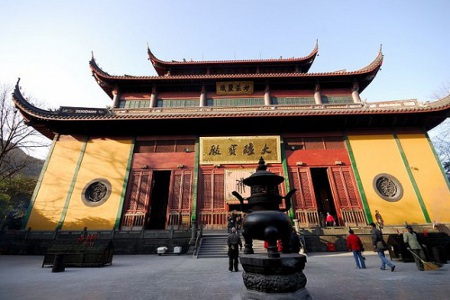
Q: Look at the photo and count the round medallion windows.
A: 2